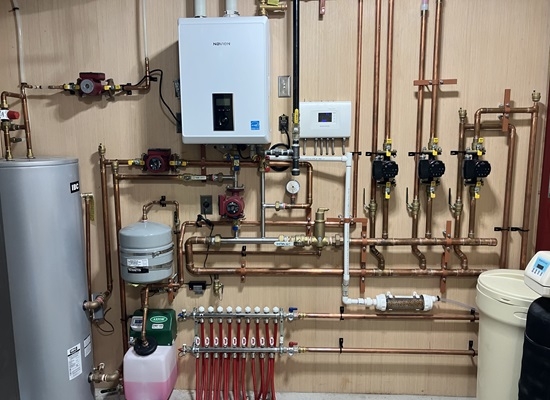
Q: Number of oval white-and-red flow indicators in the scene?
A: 9